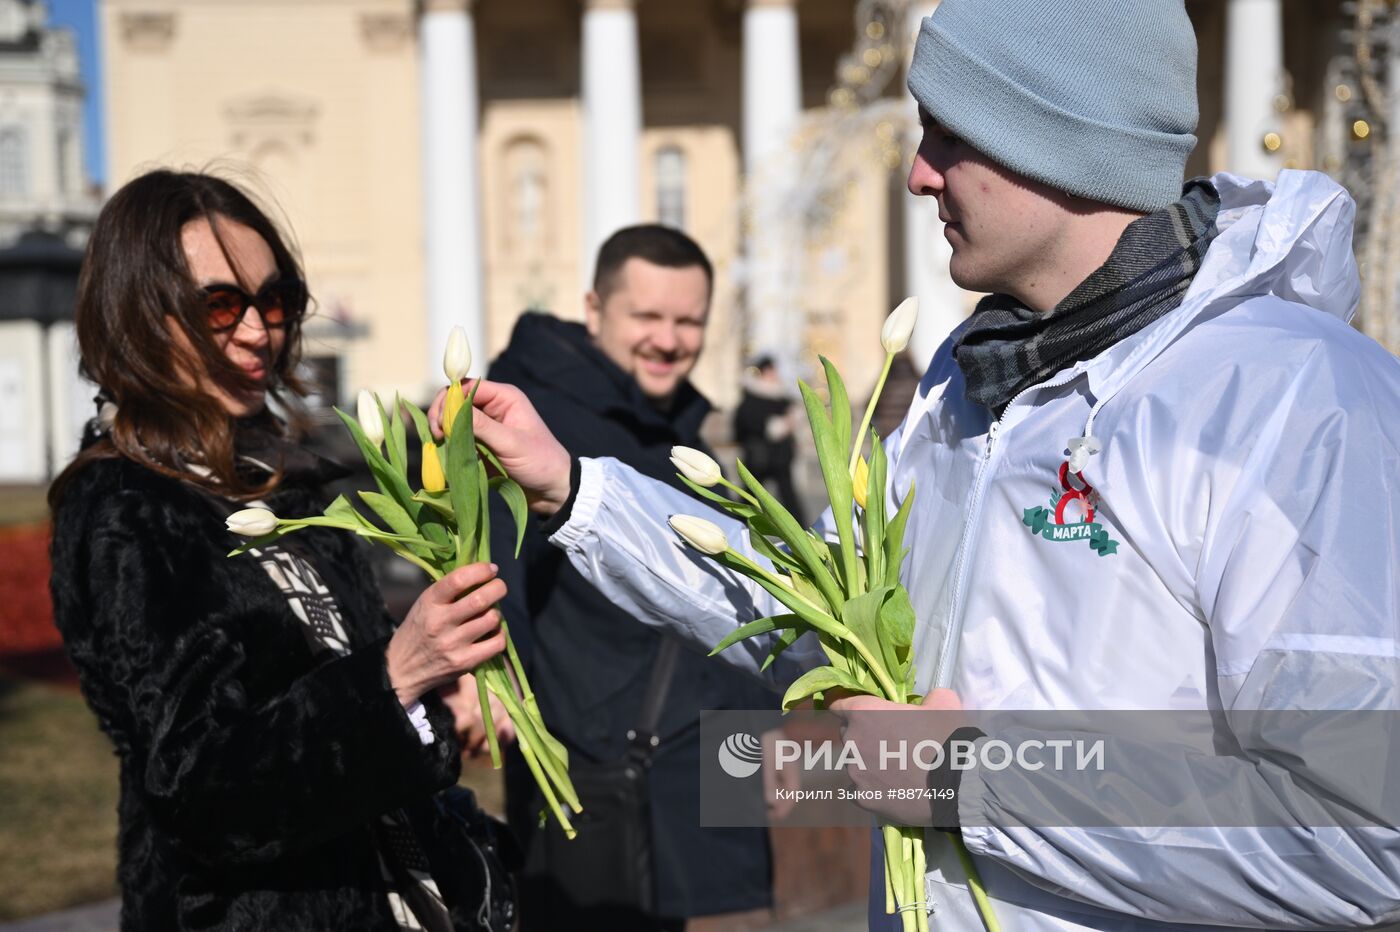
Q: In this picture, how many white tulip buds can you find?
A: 6